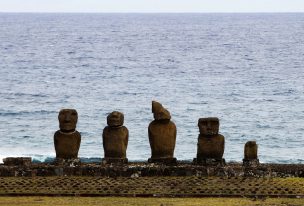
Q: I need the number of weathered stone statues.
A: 5